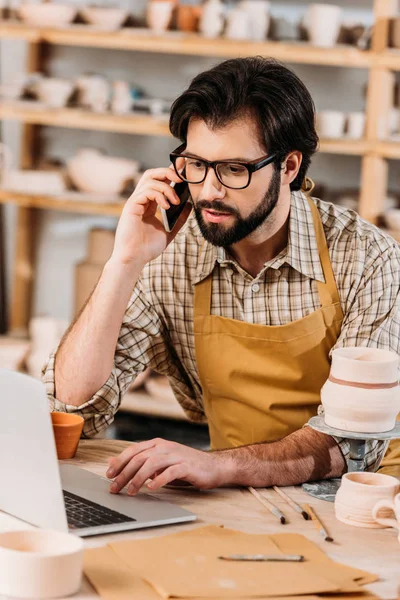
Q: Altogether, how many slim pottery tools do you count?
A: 4